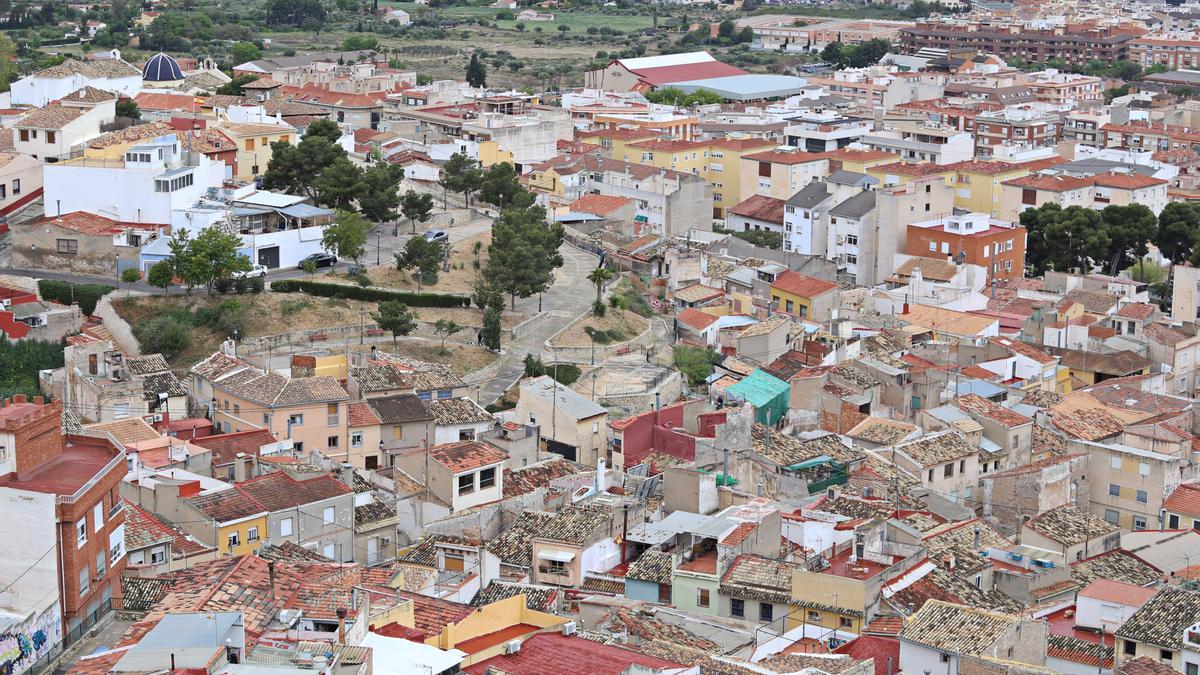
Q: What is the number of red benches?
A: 3